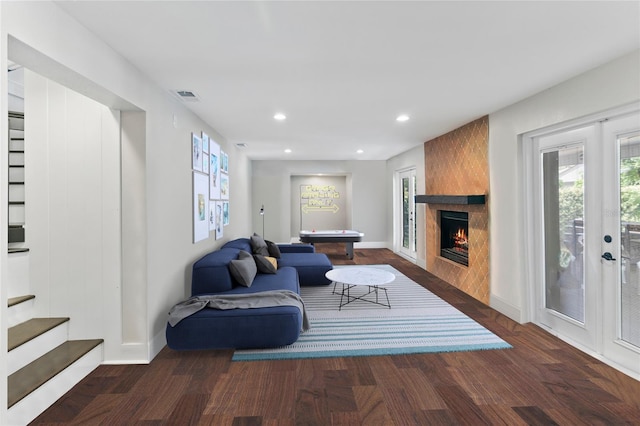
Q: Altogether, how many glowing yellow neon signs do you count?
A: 1